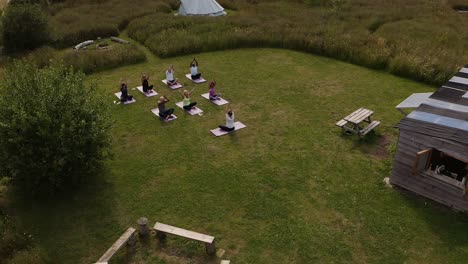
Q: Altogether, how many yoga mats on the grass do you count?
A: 8